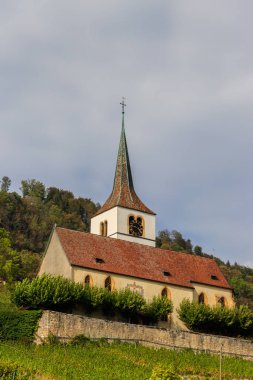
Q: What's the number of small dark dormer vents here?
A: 3